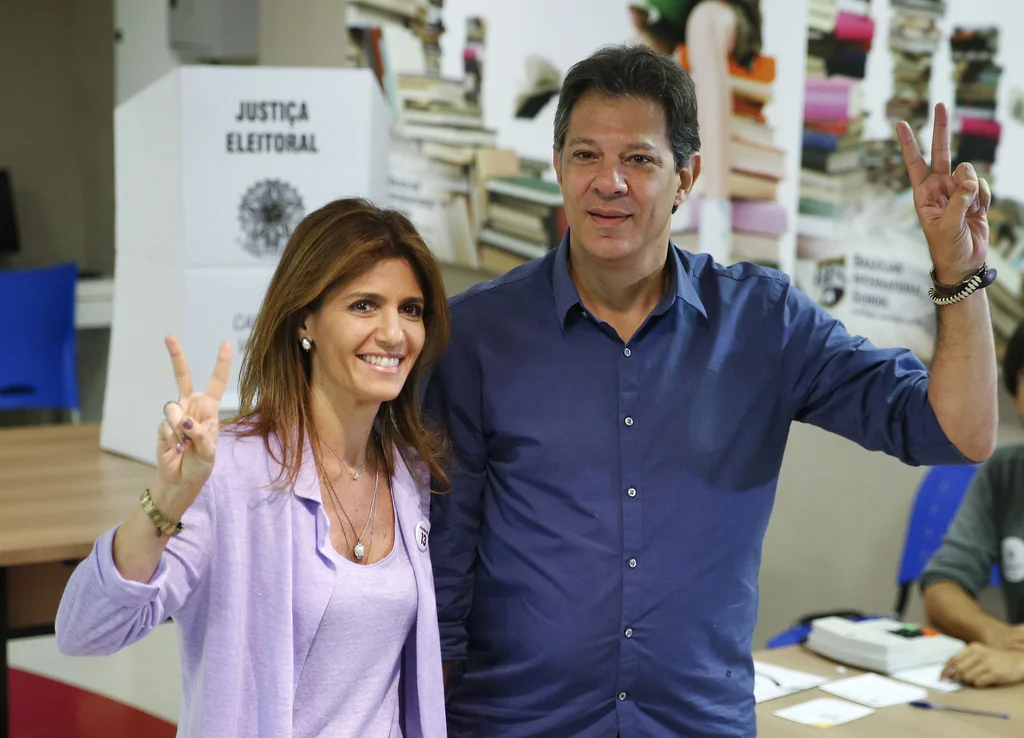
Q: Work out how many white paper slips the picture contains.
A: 4